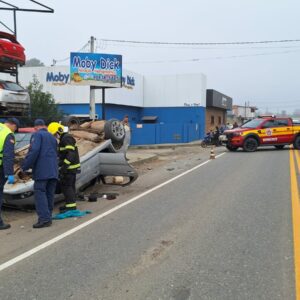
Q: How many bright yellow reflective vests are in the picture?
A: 1